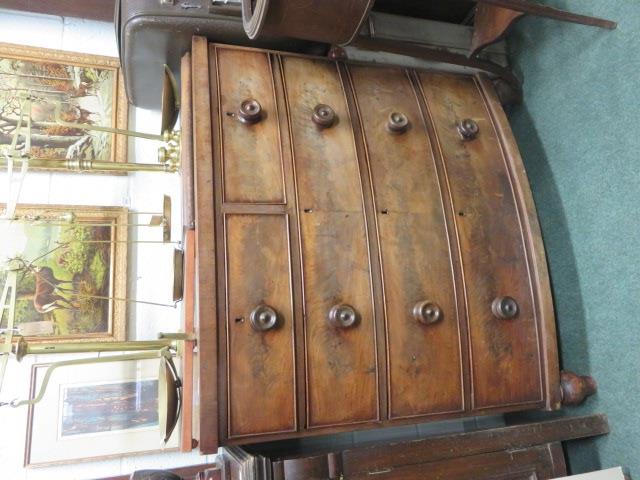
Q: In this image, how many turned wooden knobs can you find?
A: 8